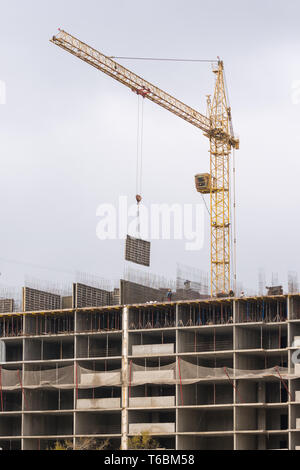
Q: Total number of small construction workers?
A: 4